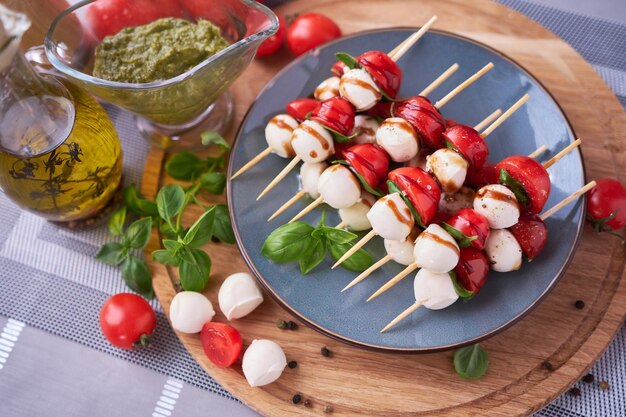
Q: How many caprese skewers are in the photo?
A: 9